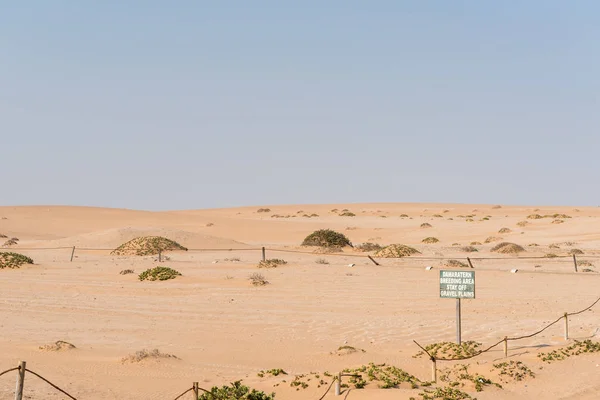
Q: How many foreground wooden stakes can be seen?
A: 6